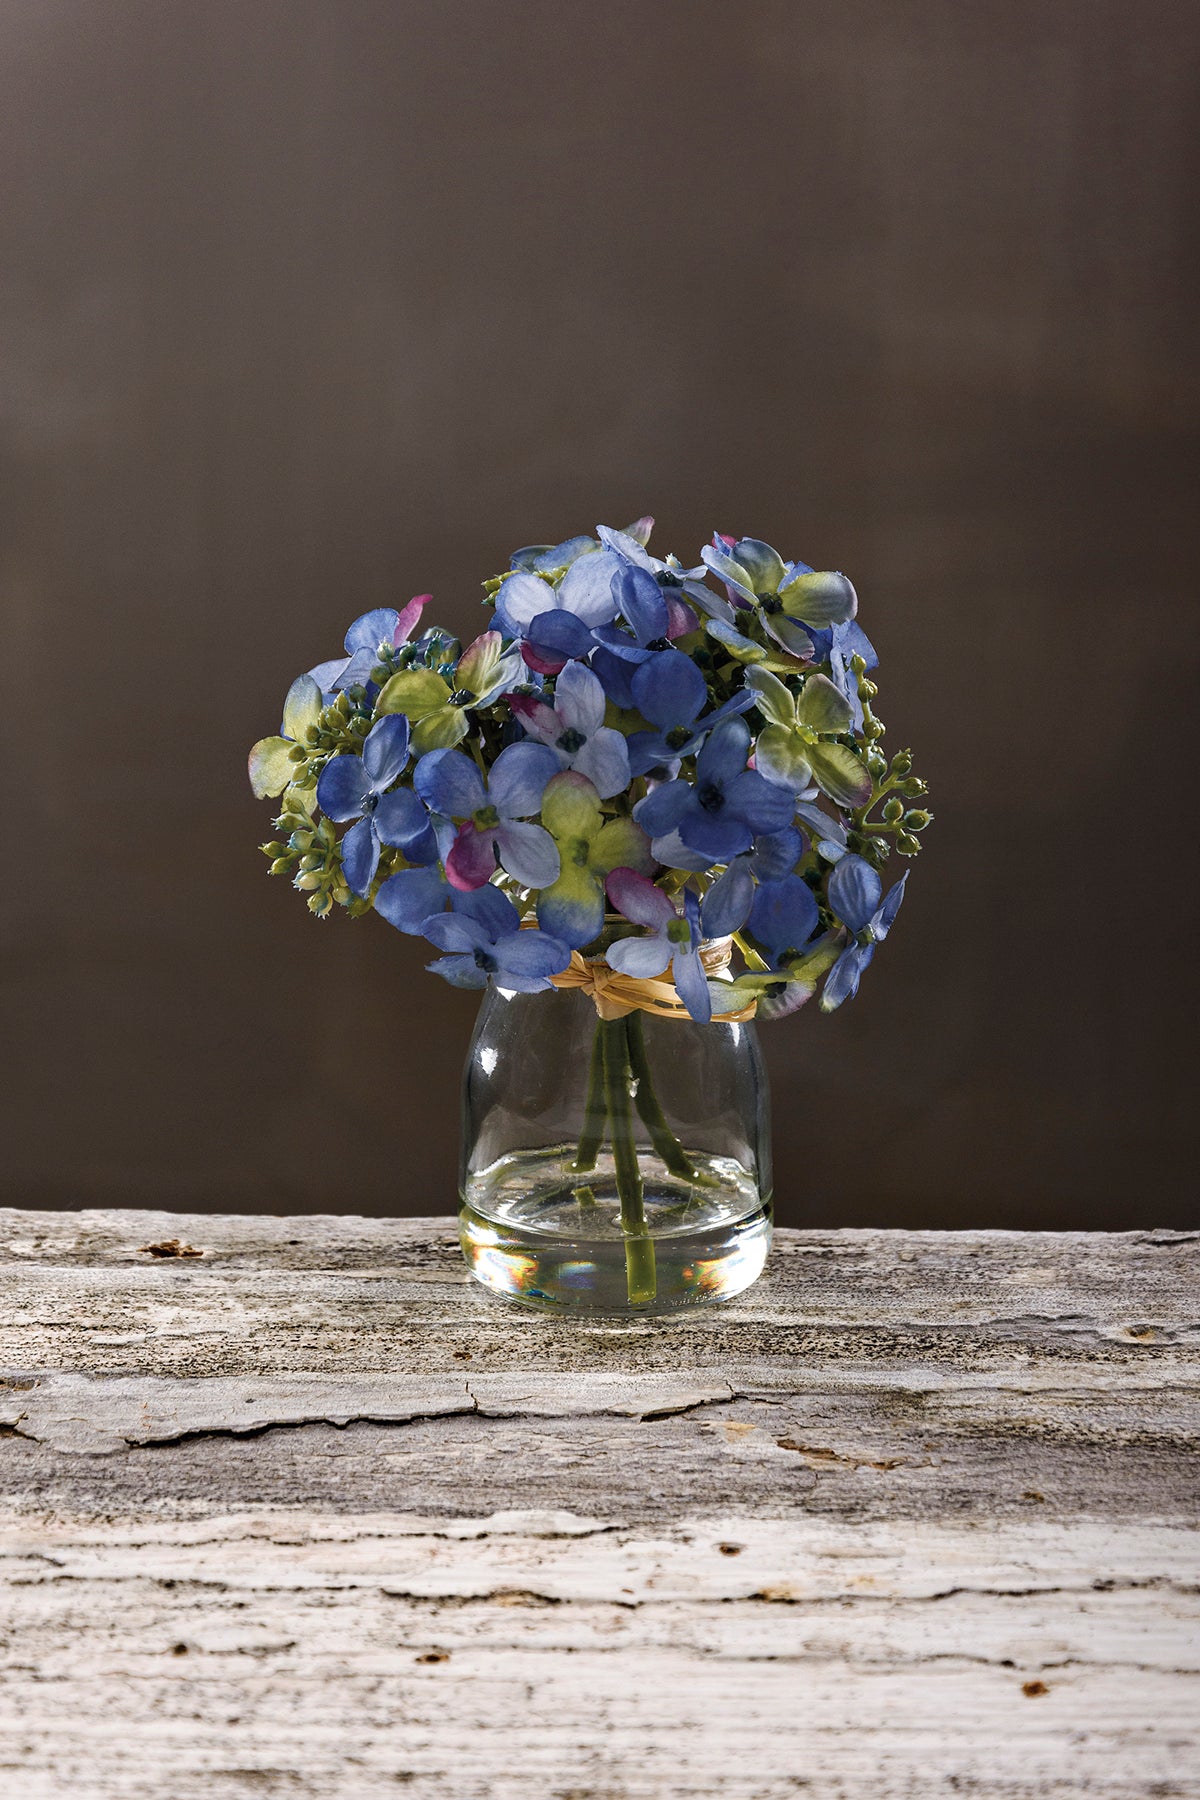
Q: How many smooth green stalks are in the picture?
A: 3